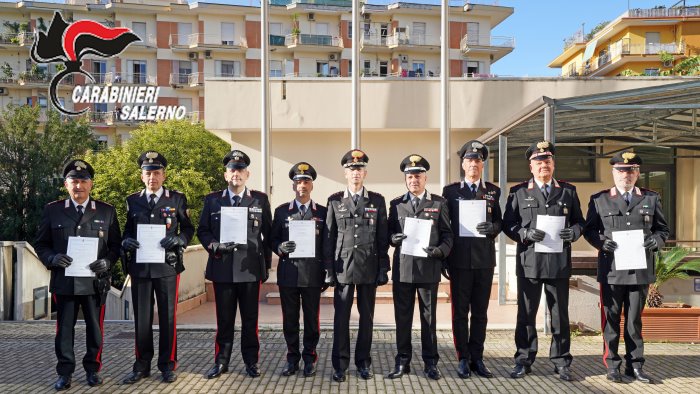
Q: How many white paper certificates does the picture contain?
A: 8